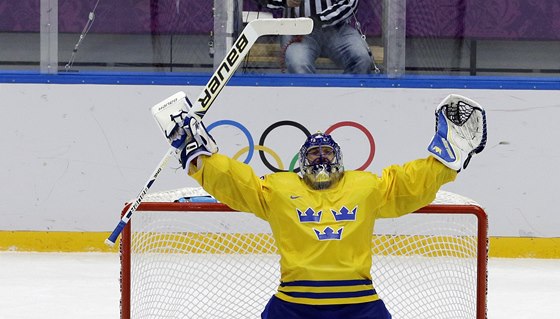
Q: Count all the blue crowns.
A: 3